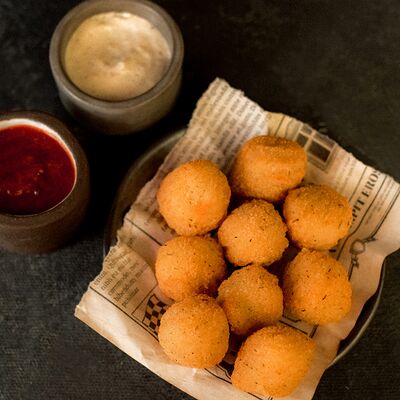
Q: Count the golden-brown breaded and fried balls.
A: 9